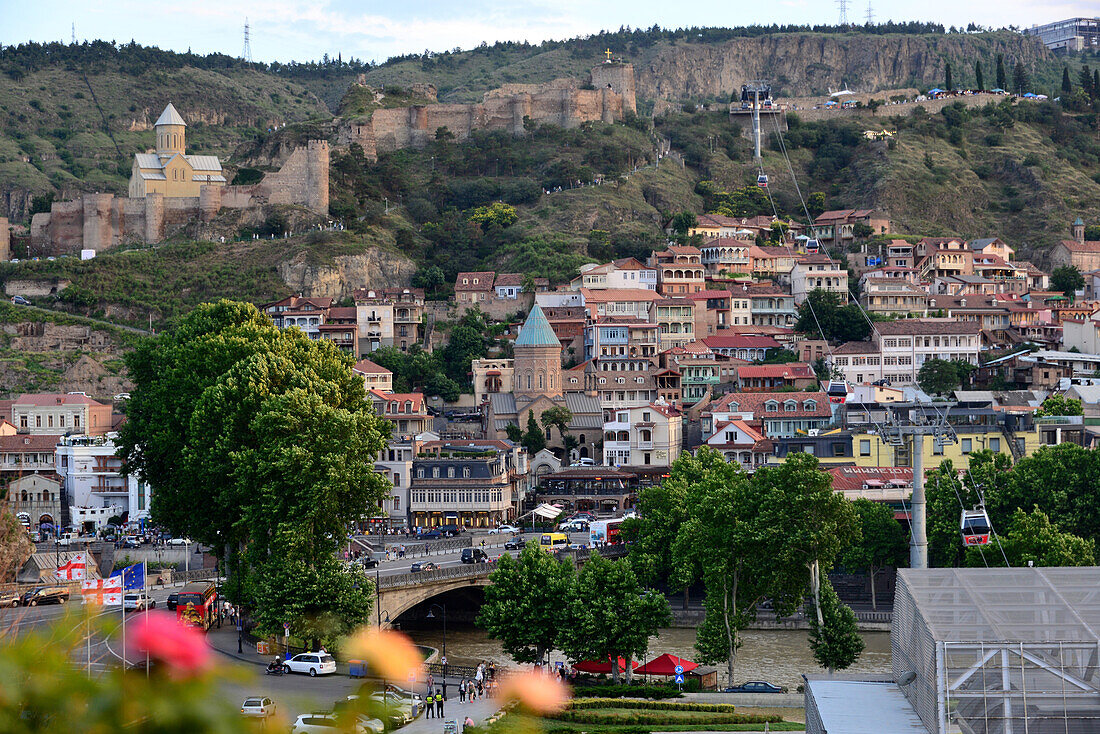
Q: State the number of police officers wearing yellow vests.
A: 2